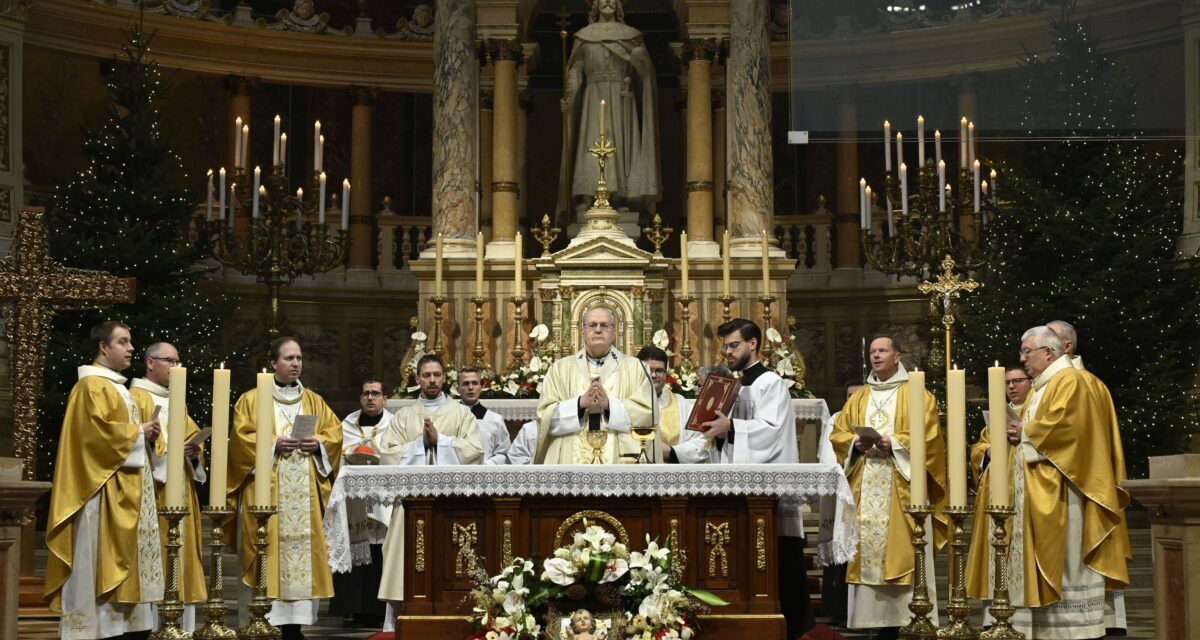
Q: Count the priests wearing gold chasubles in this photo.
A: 7